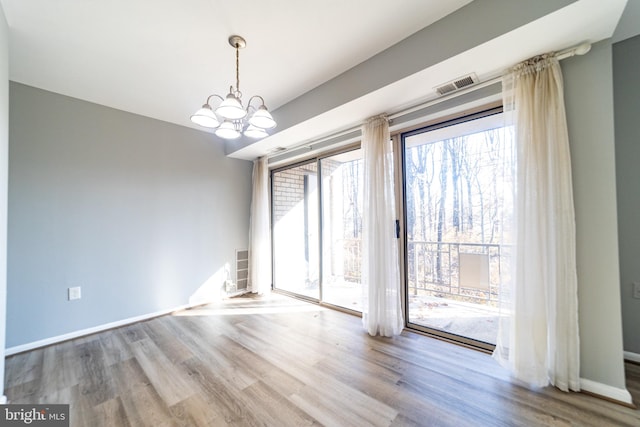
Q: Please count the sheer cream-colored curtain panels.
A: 3